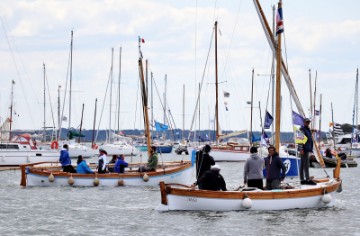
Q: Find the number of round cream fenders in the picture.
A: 7